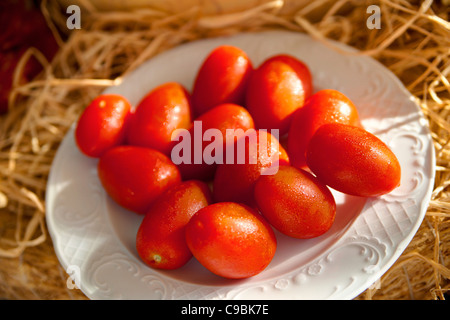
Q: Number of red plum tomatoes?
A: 12